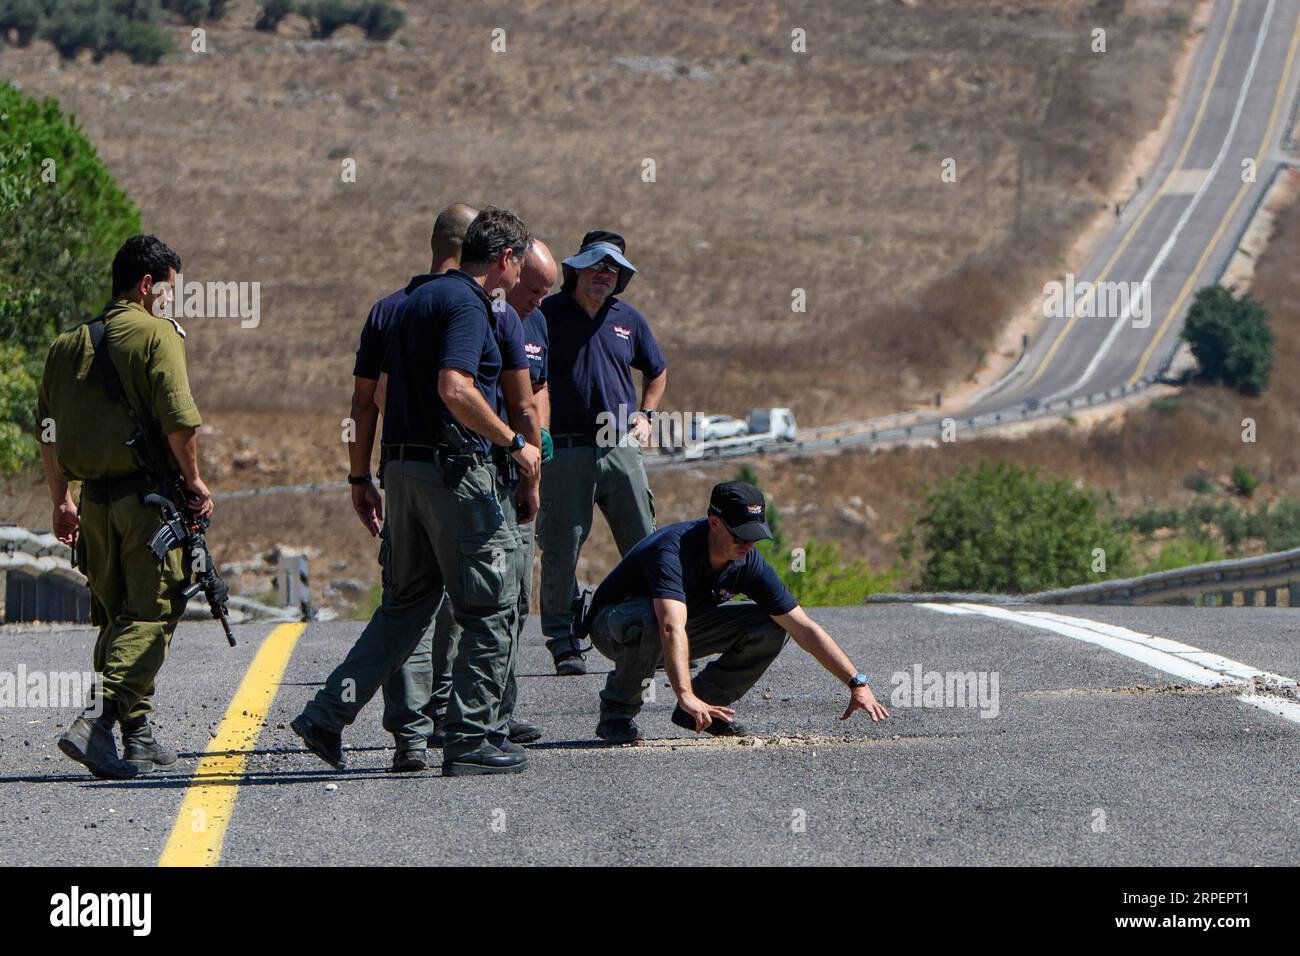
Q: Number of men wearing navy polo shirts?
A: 5